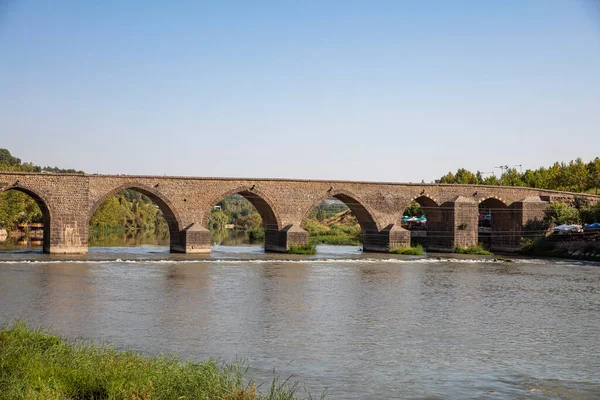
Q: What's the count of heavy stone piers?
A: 6